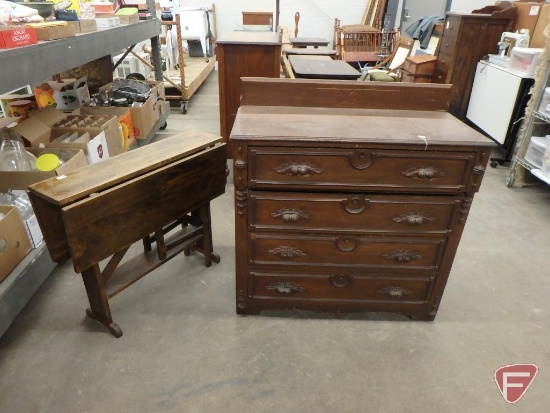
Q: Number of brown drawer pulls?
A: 8